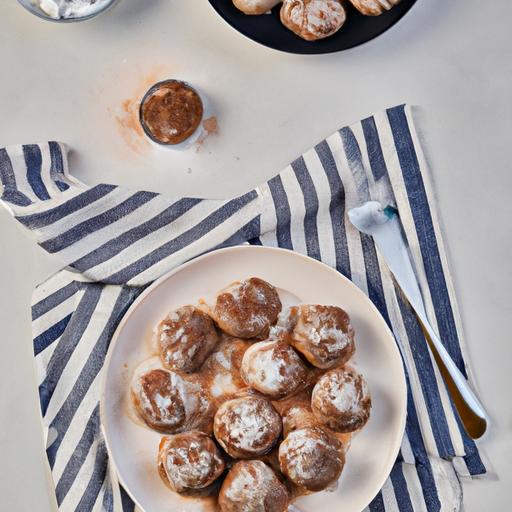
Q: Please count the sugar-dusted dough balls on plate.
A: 10